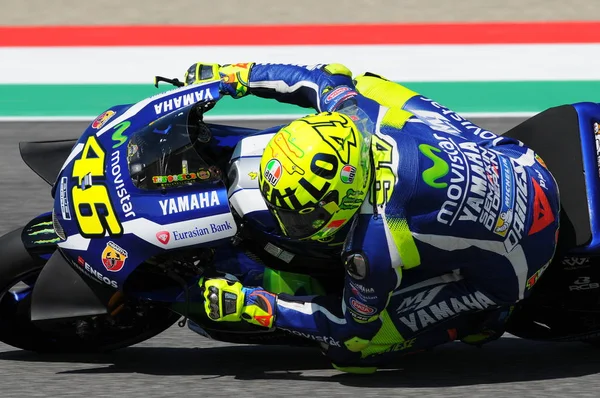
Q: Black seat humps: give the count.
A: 1